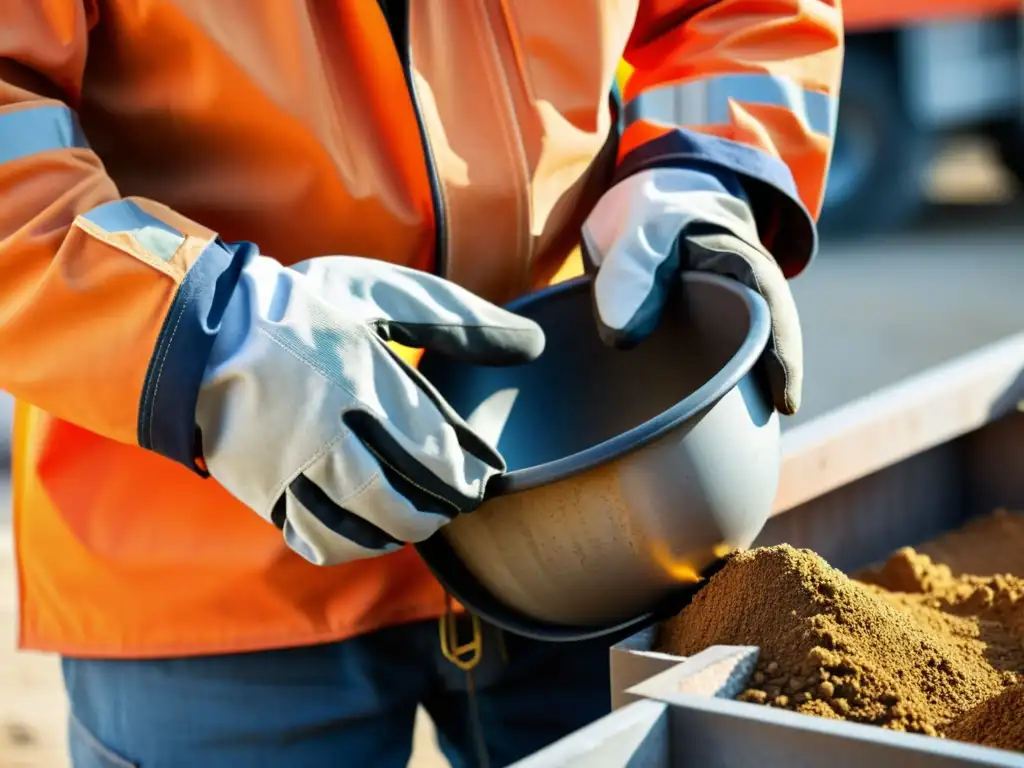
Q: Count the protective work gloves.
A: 2